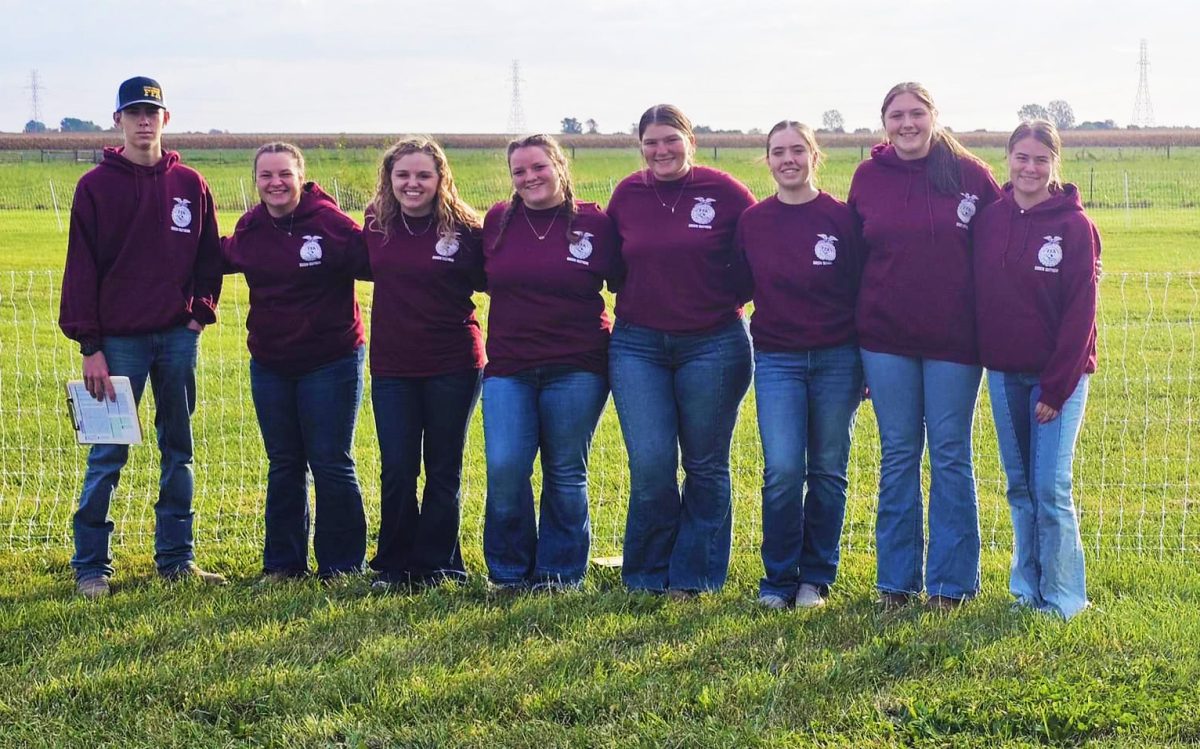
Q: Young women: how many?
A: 7